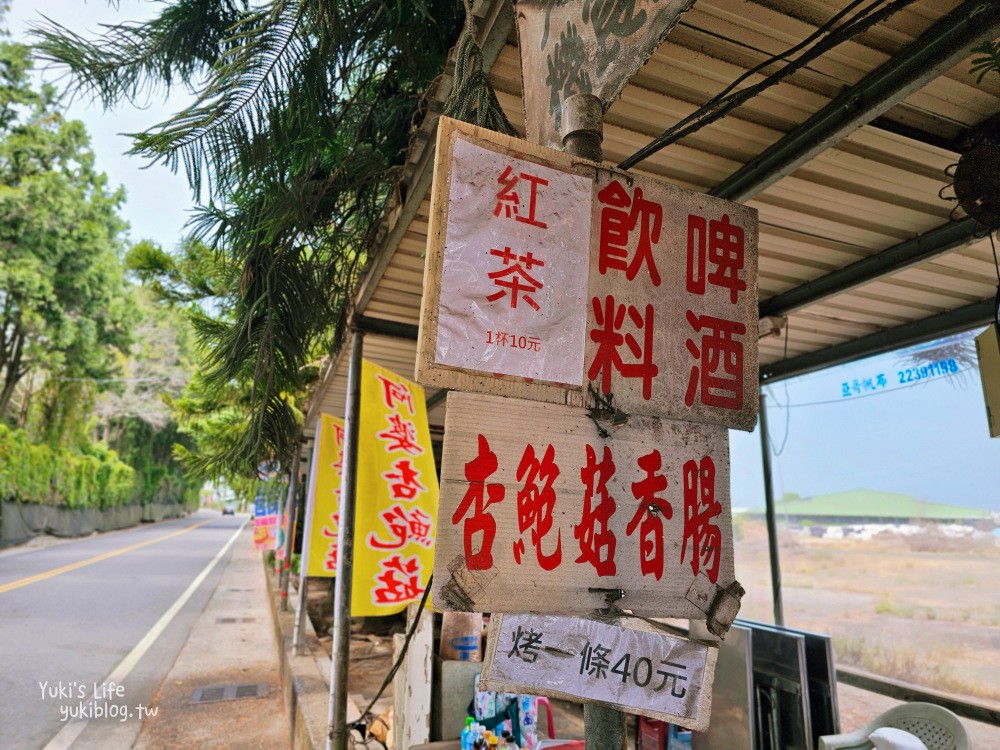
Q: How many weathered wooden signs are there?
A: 3